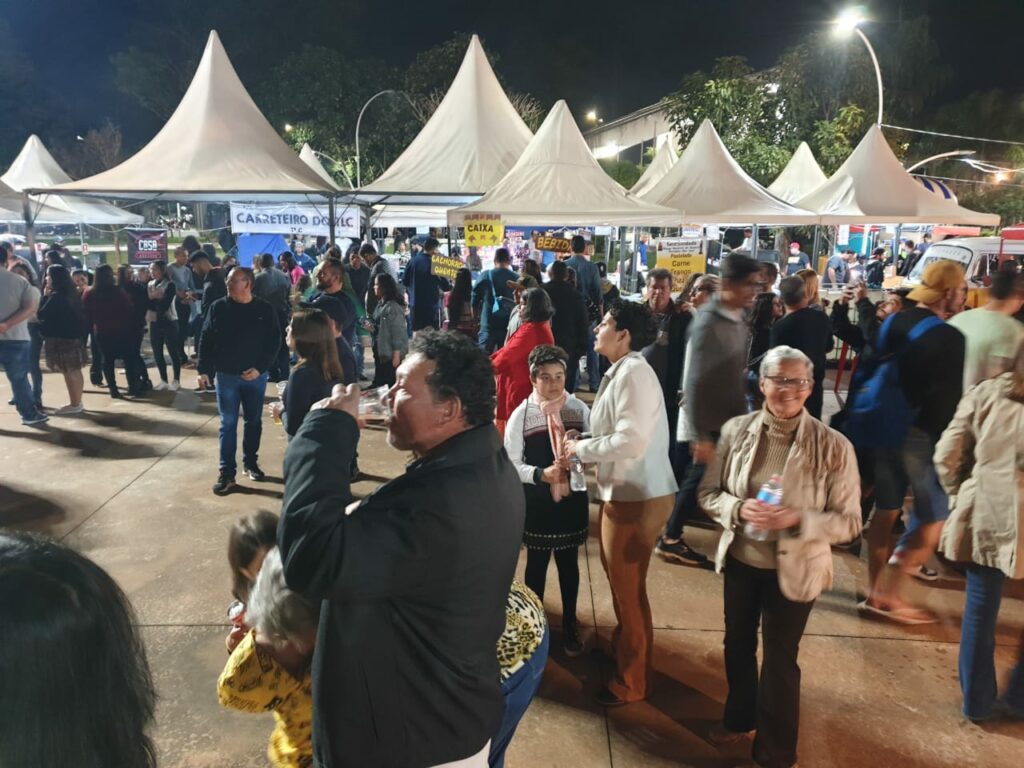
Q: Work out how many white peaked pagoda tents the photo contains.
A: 9